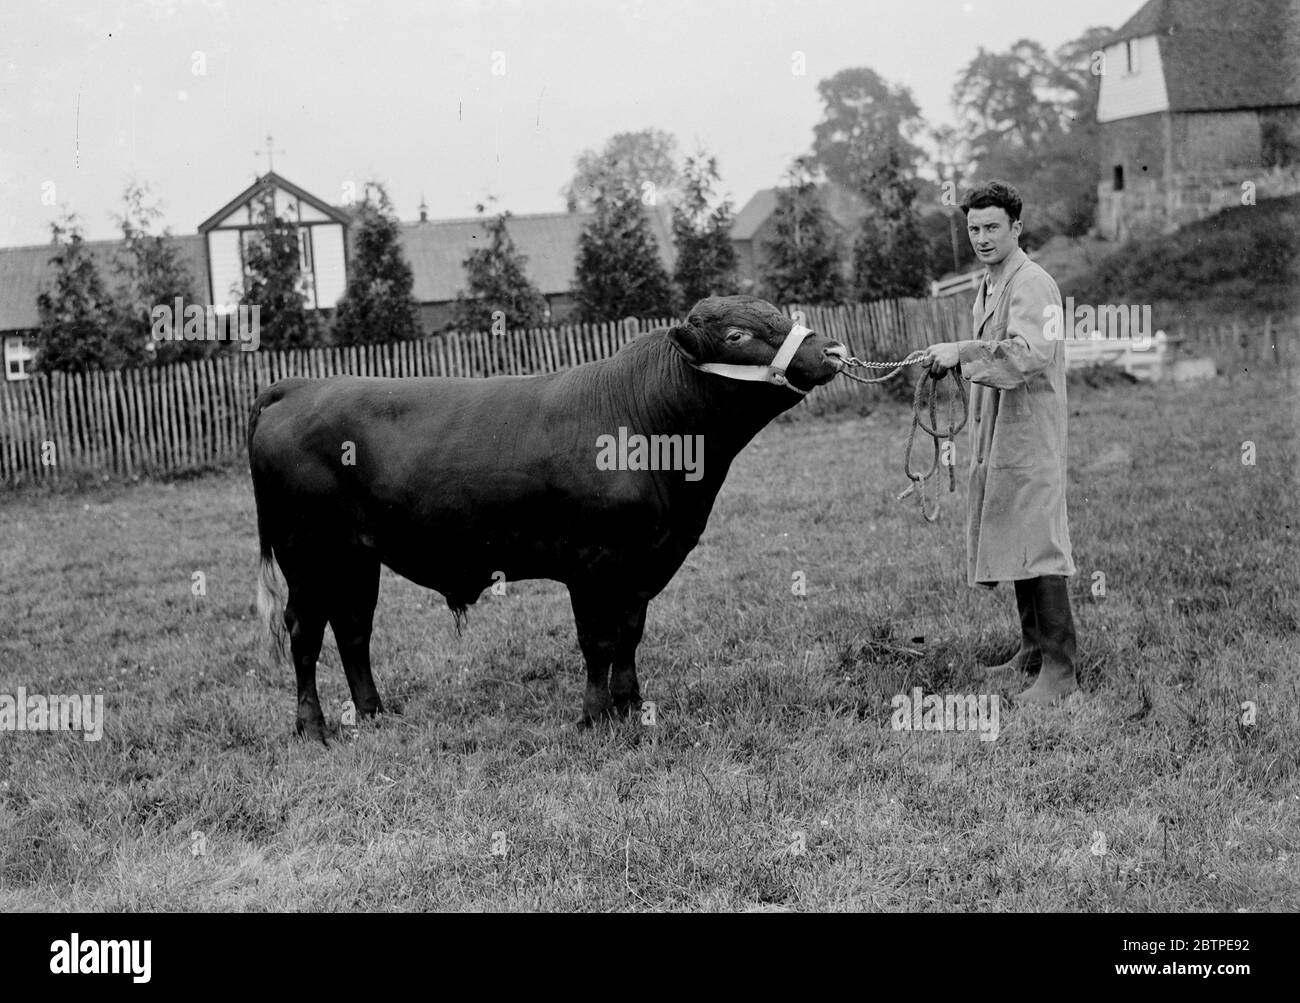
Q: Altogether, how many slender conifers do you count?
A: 9